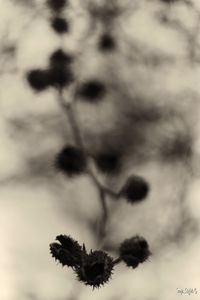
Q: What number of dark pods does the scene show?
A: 13